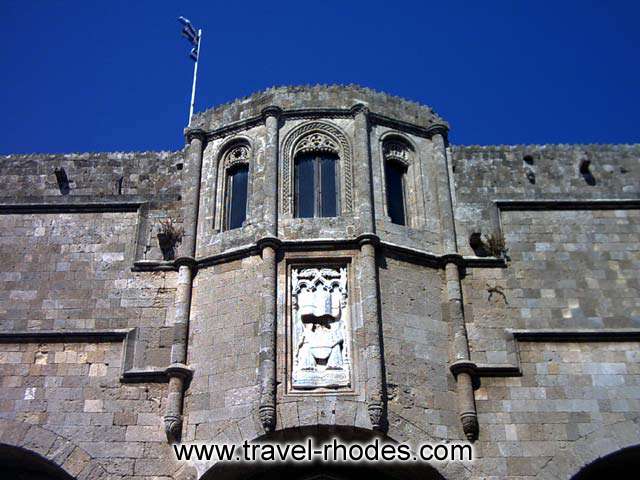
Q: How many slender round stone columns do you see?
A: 4